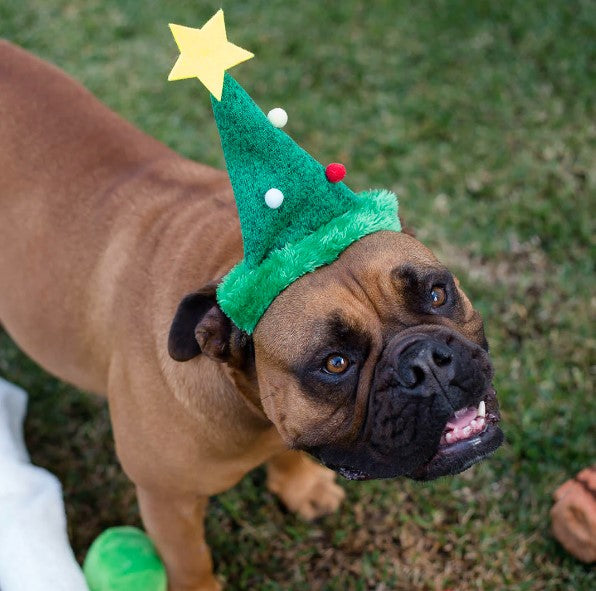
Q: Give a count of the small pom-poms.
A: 3